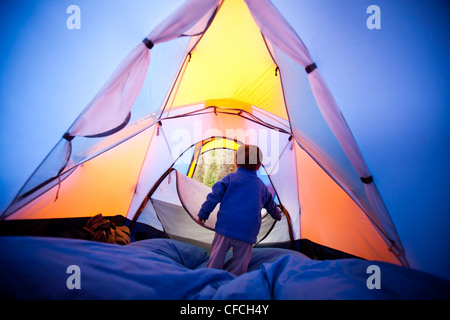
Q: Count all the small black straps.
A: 4